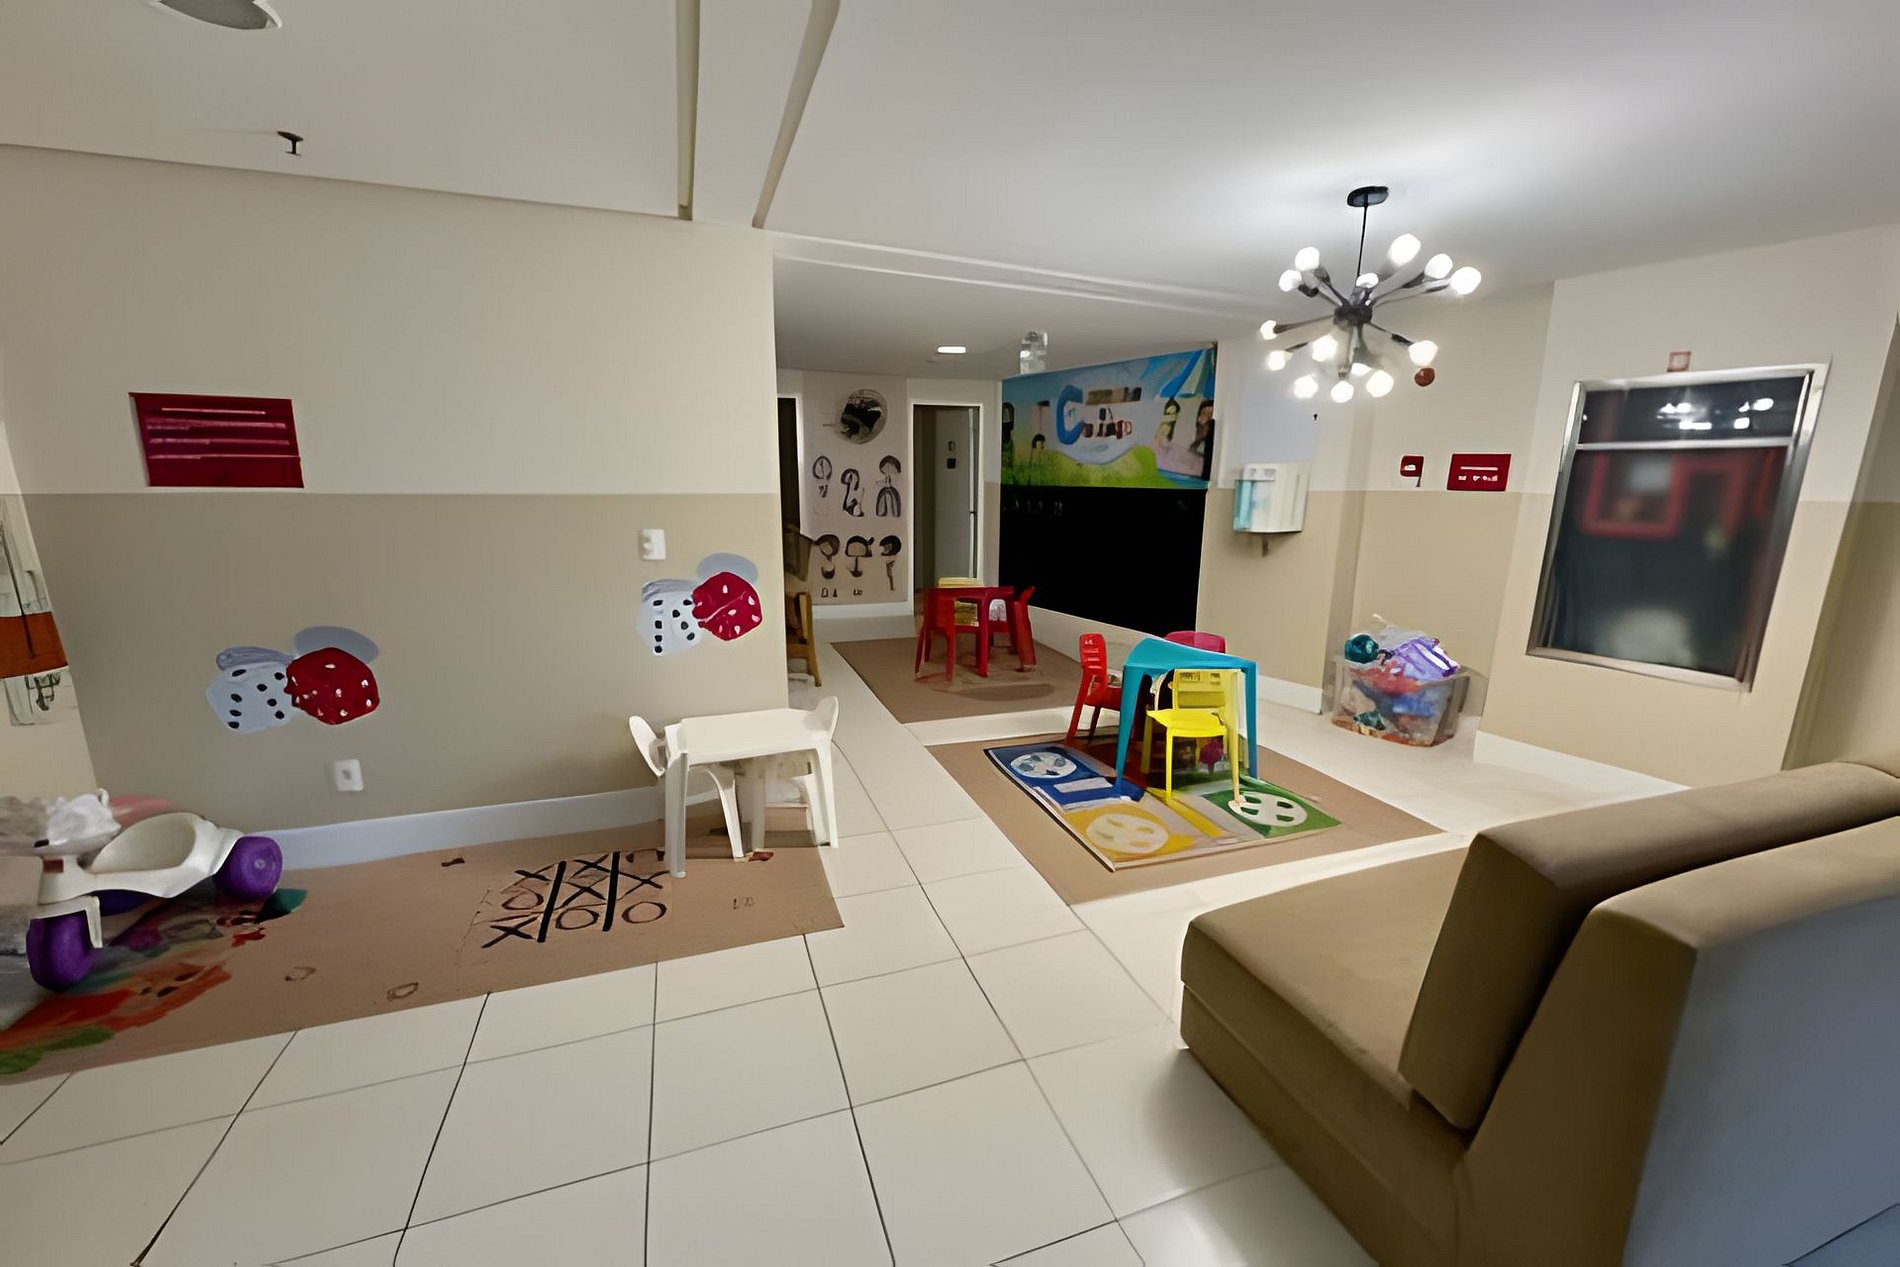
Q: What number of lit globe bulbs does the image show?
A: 14